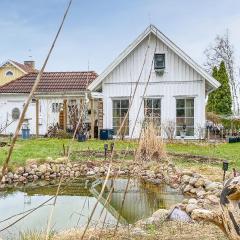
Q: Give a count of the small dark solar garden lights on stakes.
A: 3